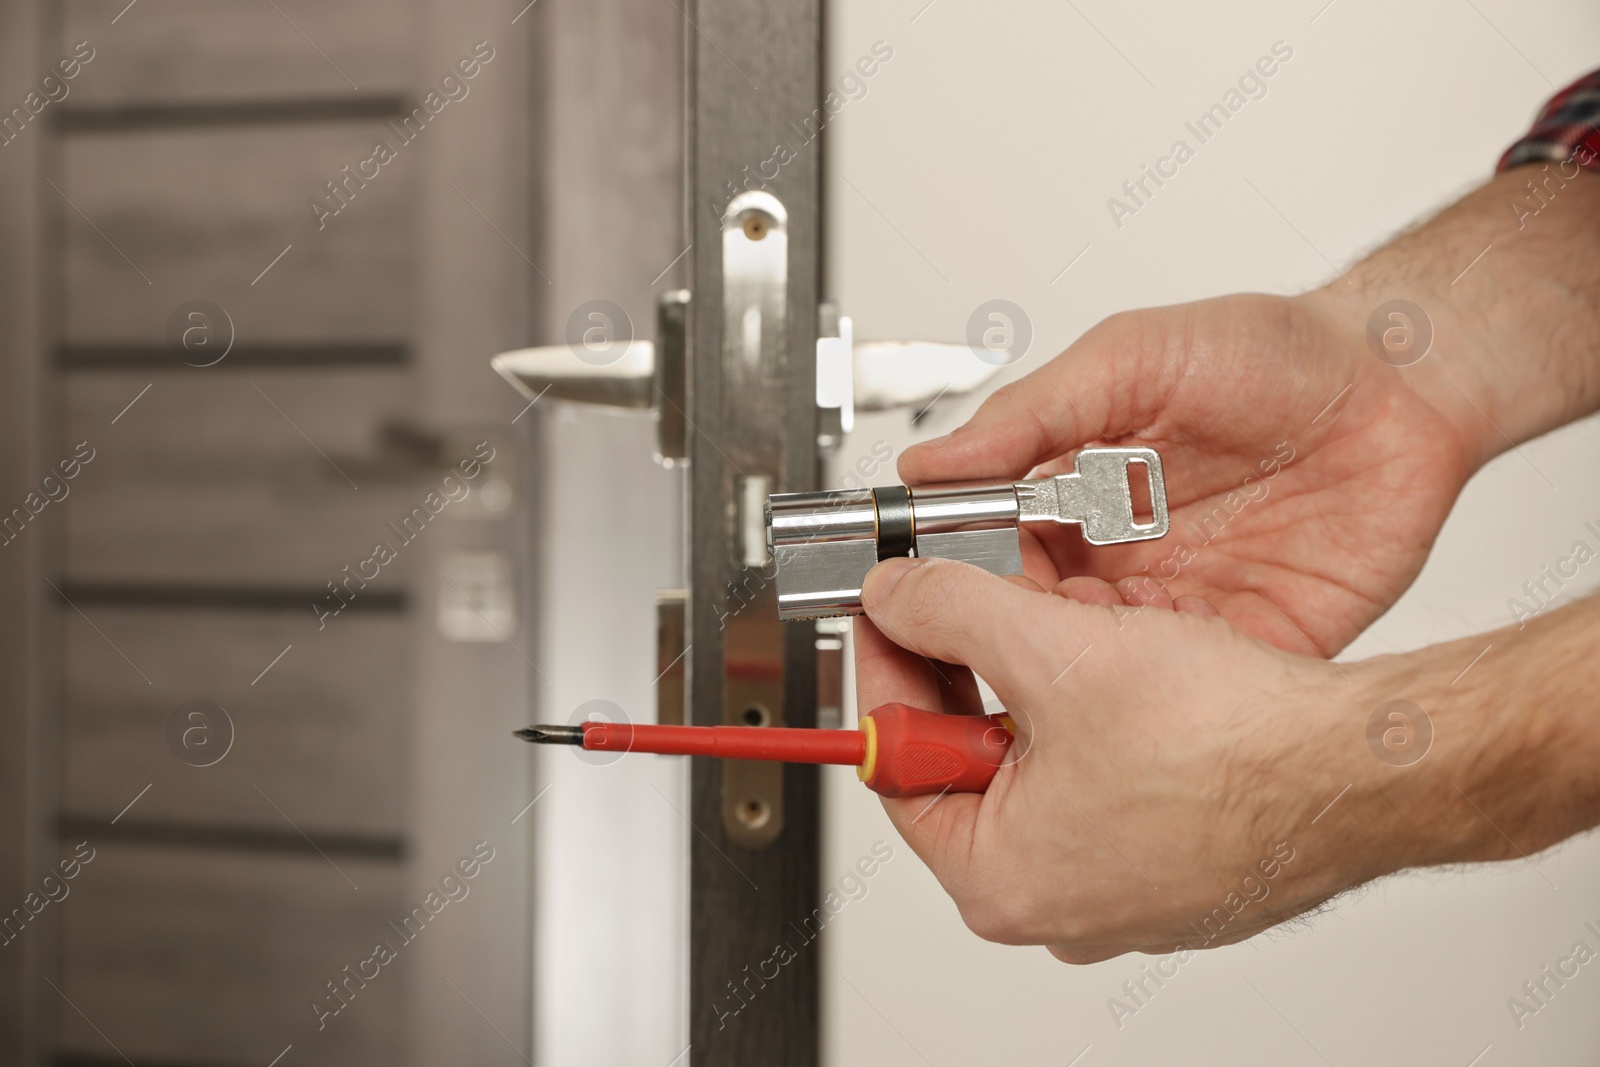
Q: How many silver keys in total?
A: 1